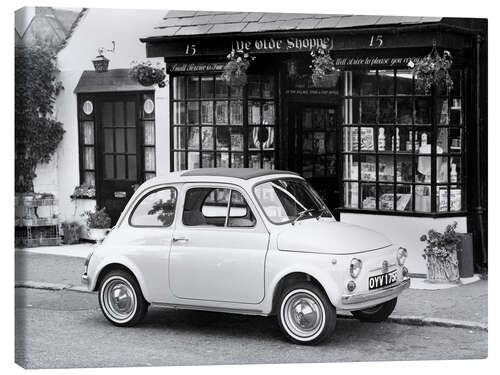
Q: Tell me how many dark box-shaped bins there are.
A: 1